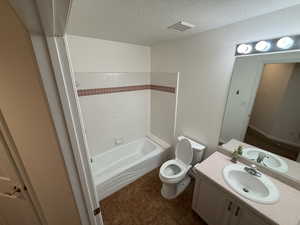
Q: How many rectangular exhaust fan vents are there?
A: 1